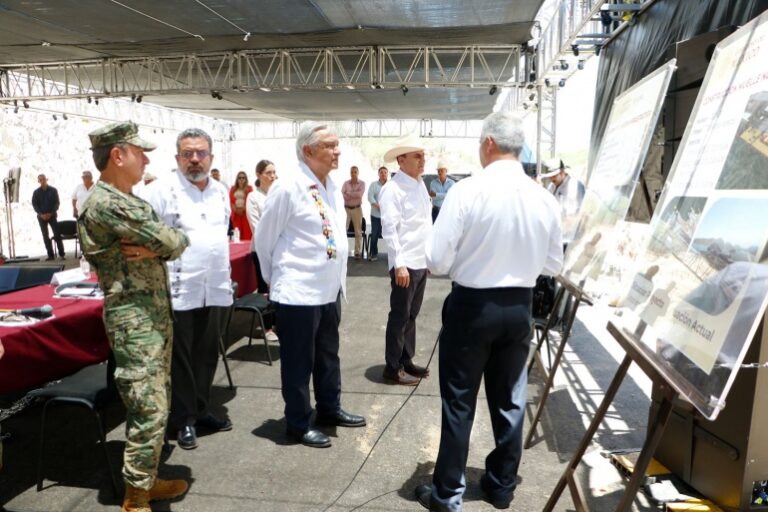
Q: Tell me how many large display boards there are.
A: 2